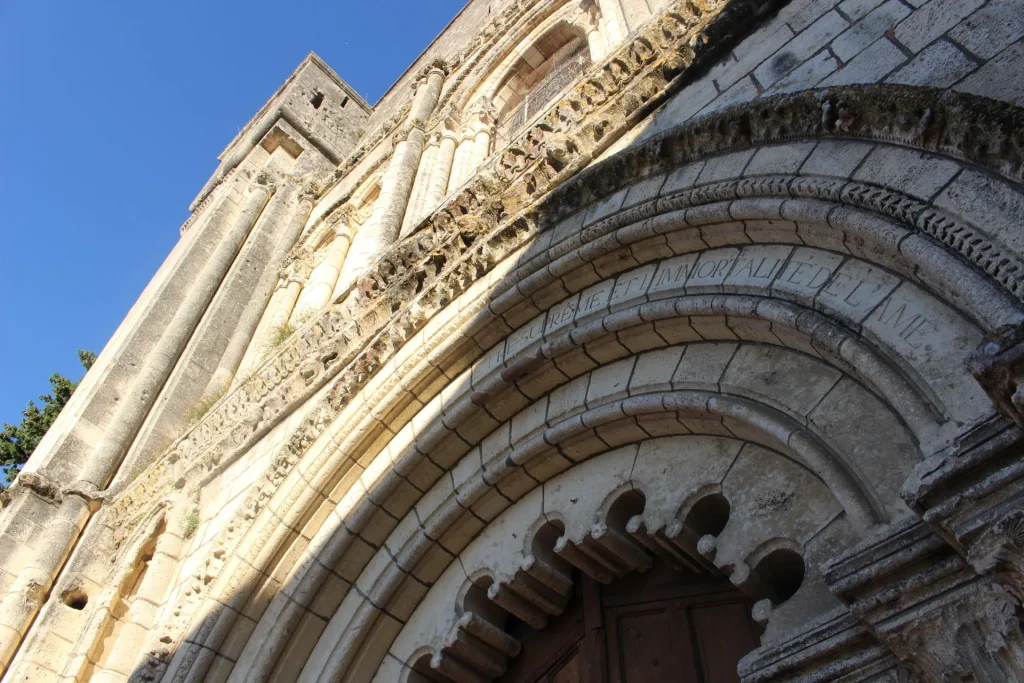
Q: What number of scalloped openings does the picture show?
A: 6